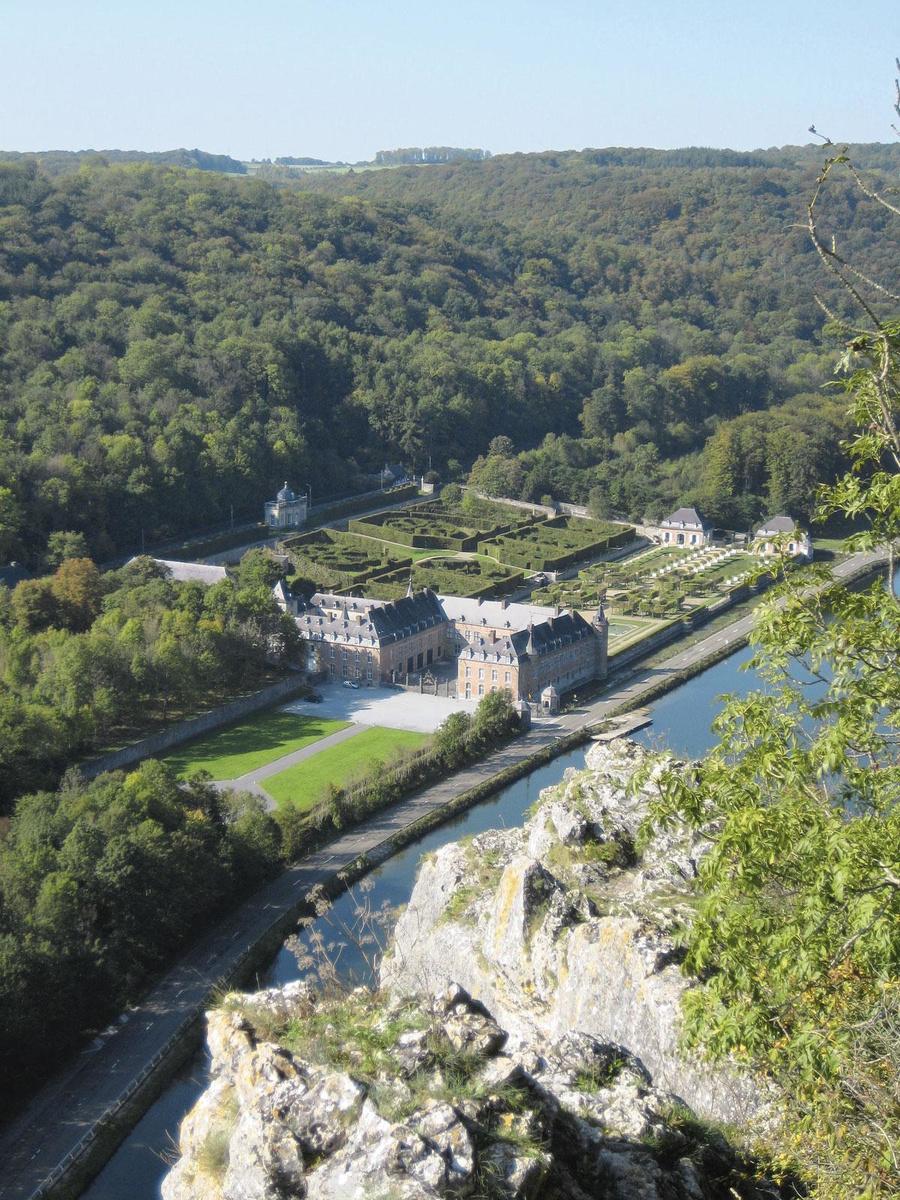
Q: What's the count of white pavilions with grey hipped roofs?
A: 2